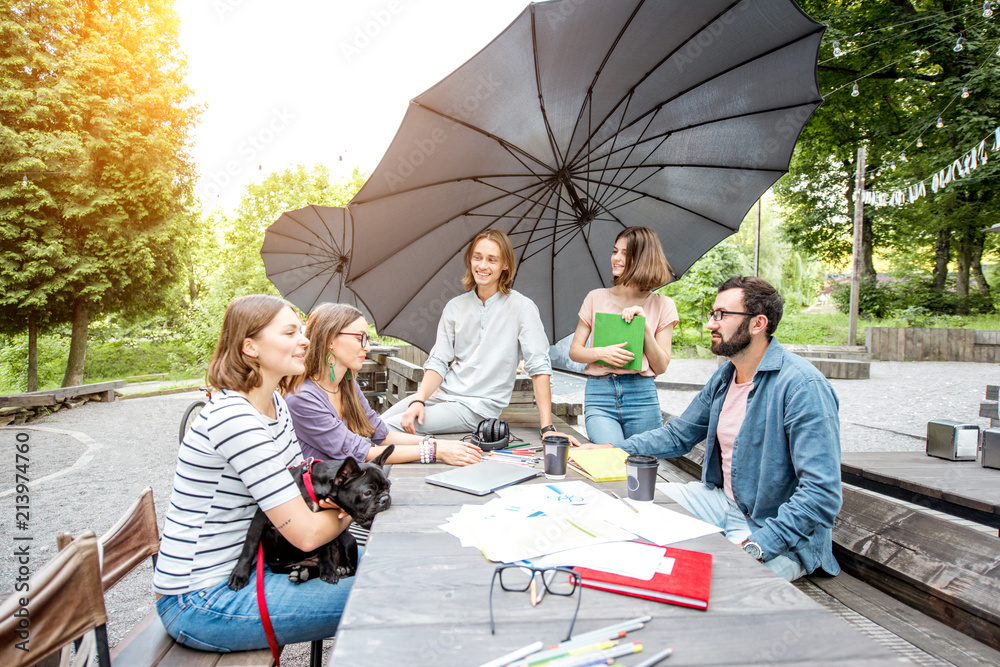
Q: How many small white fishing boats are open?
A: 0